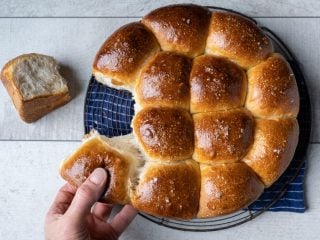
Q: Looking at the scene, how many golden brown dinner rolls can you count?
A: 13